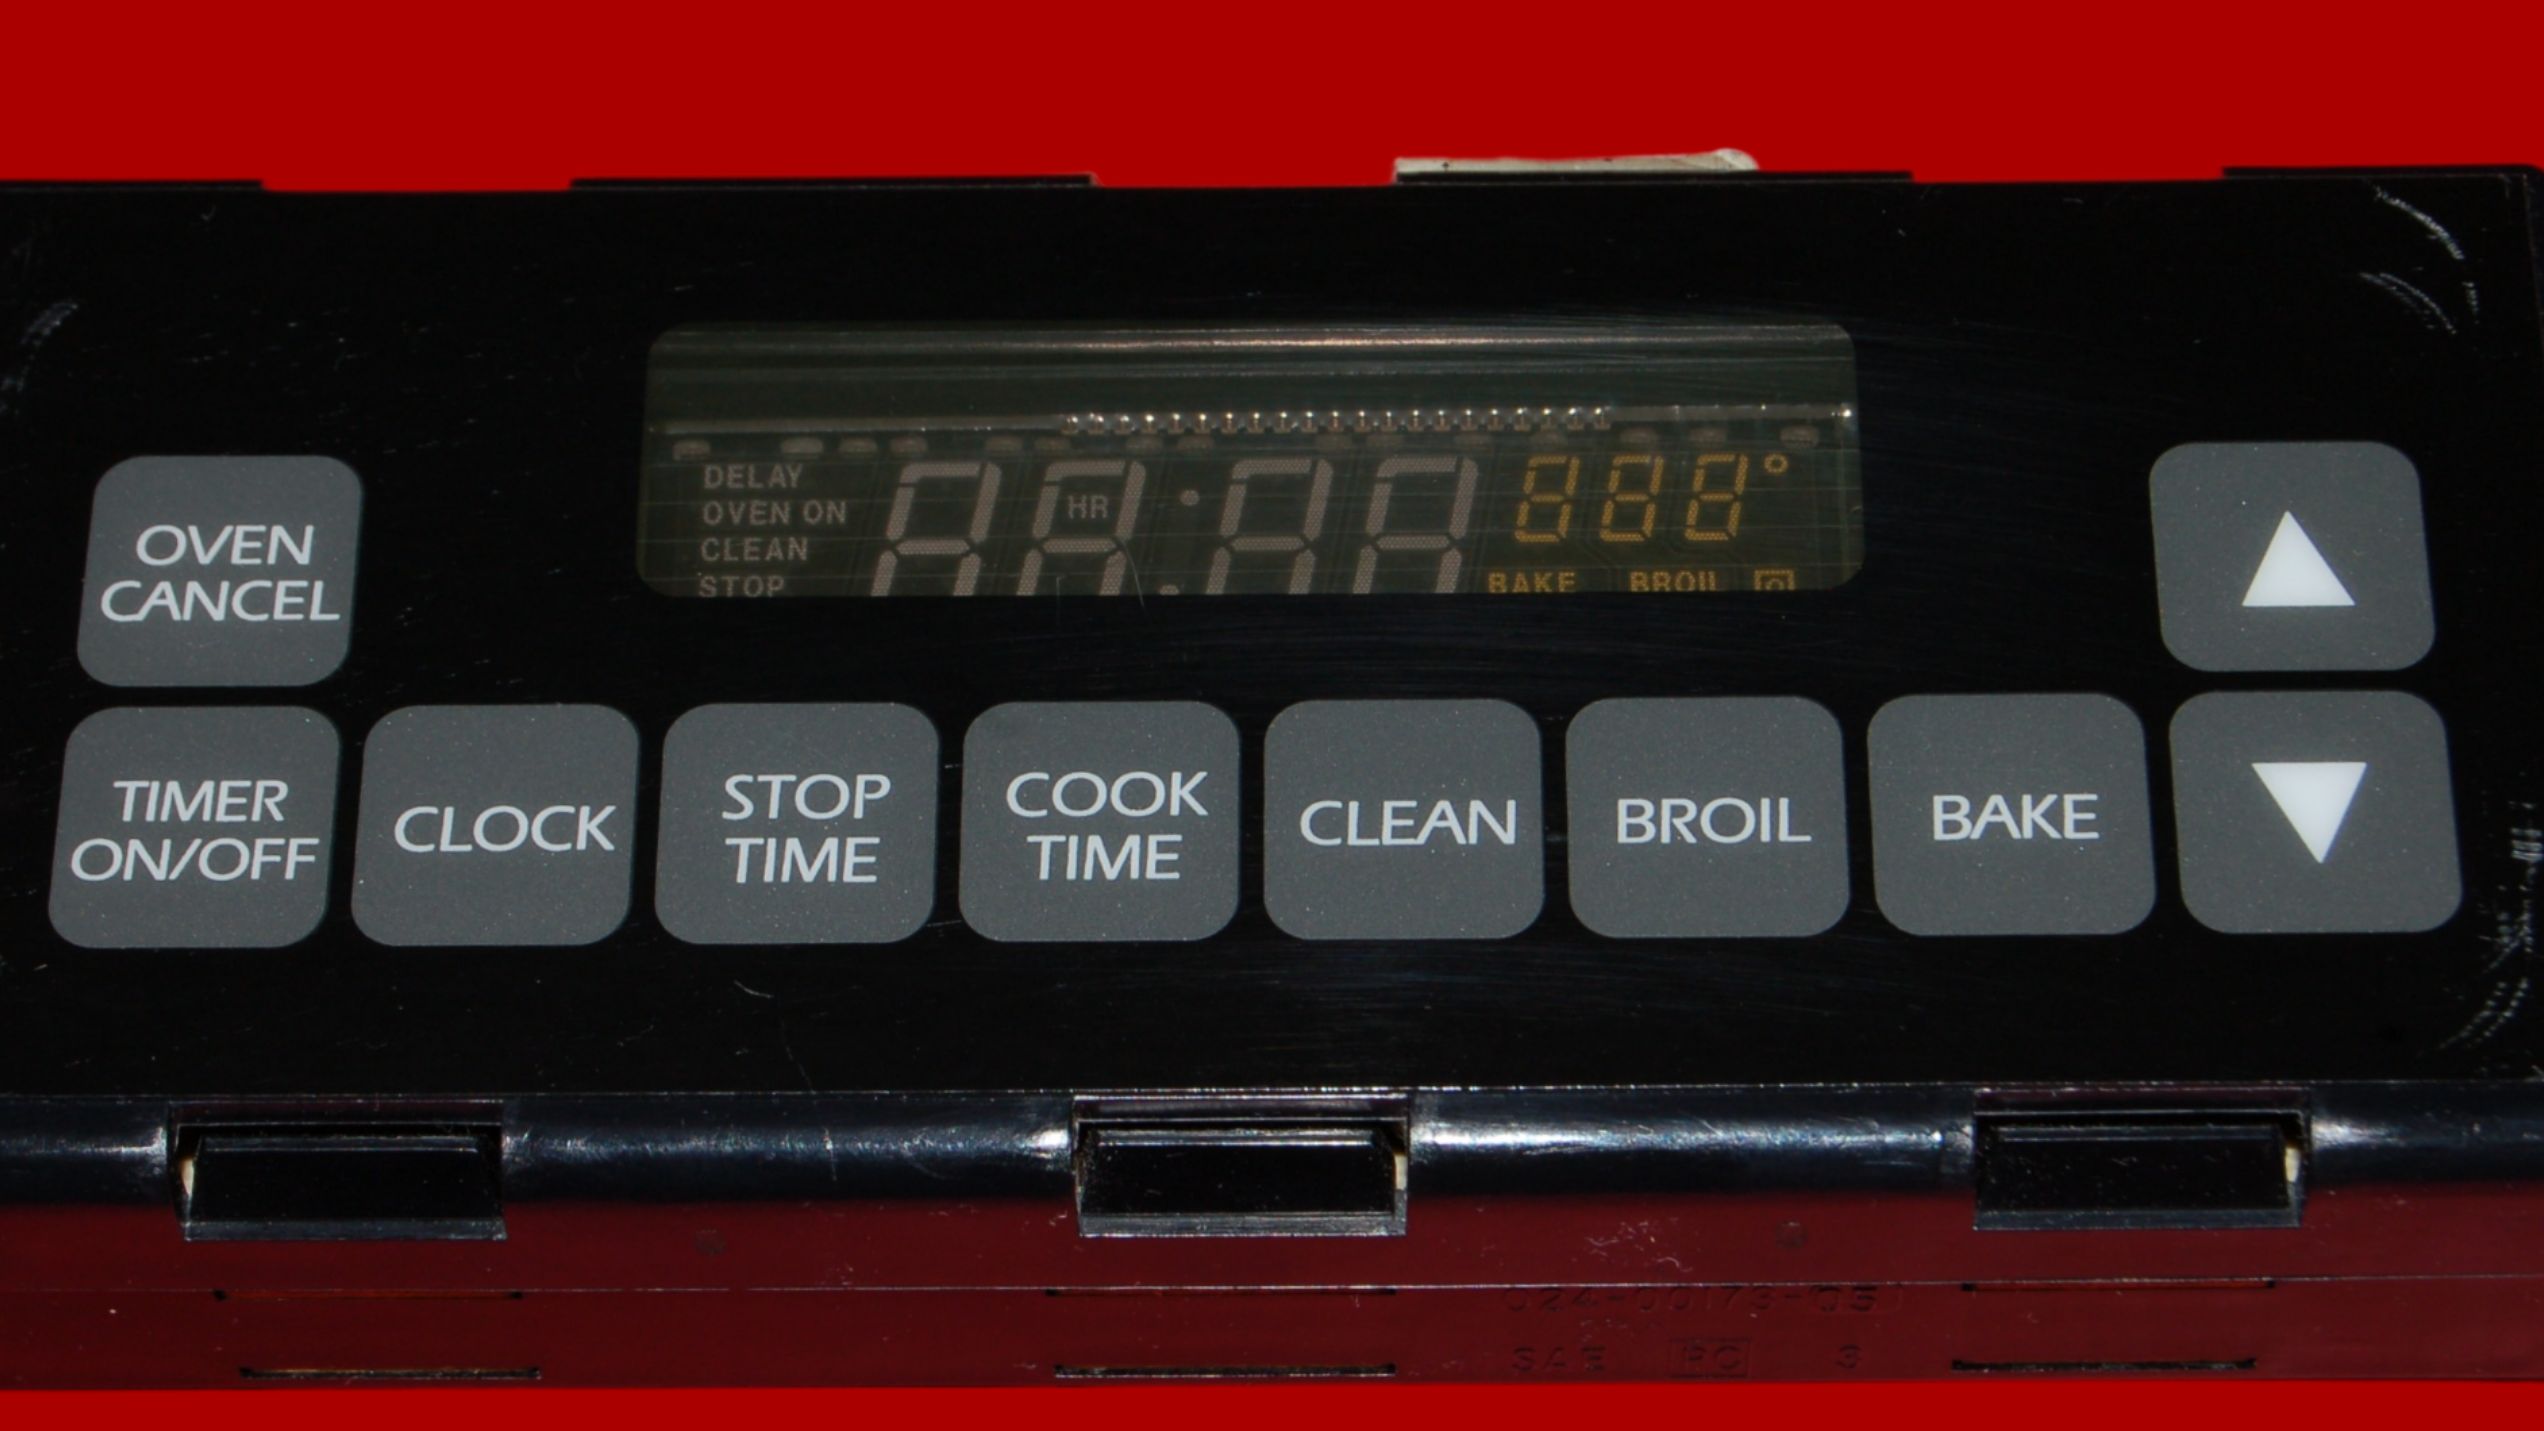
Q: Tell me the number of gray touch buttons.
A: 10